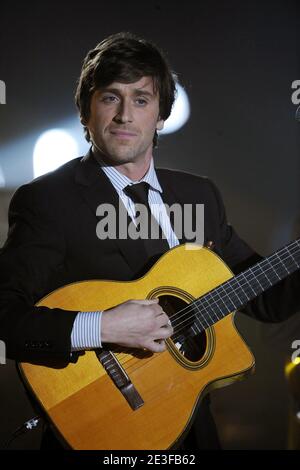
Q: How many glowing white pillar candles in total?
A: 0